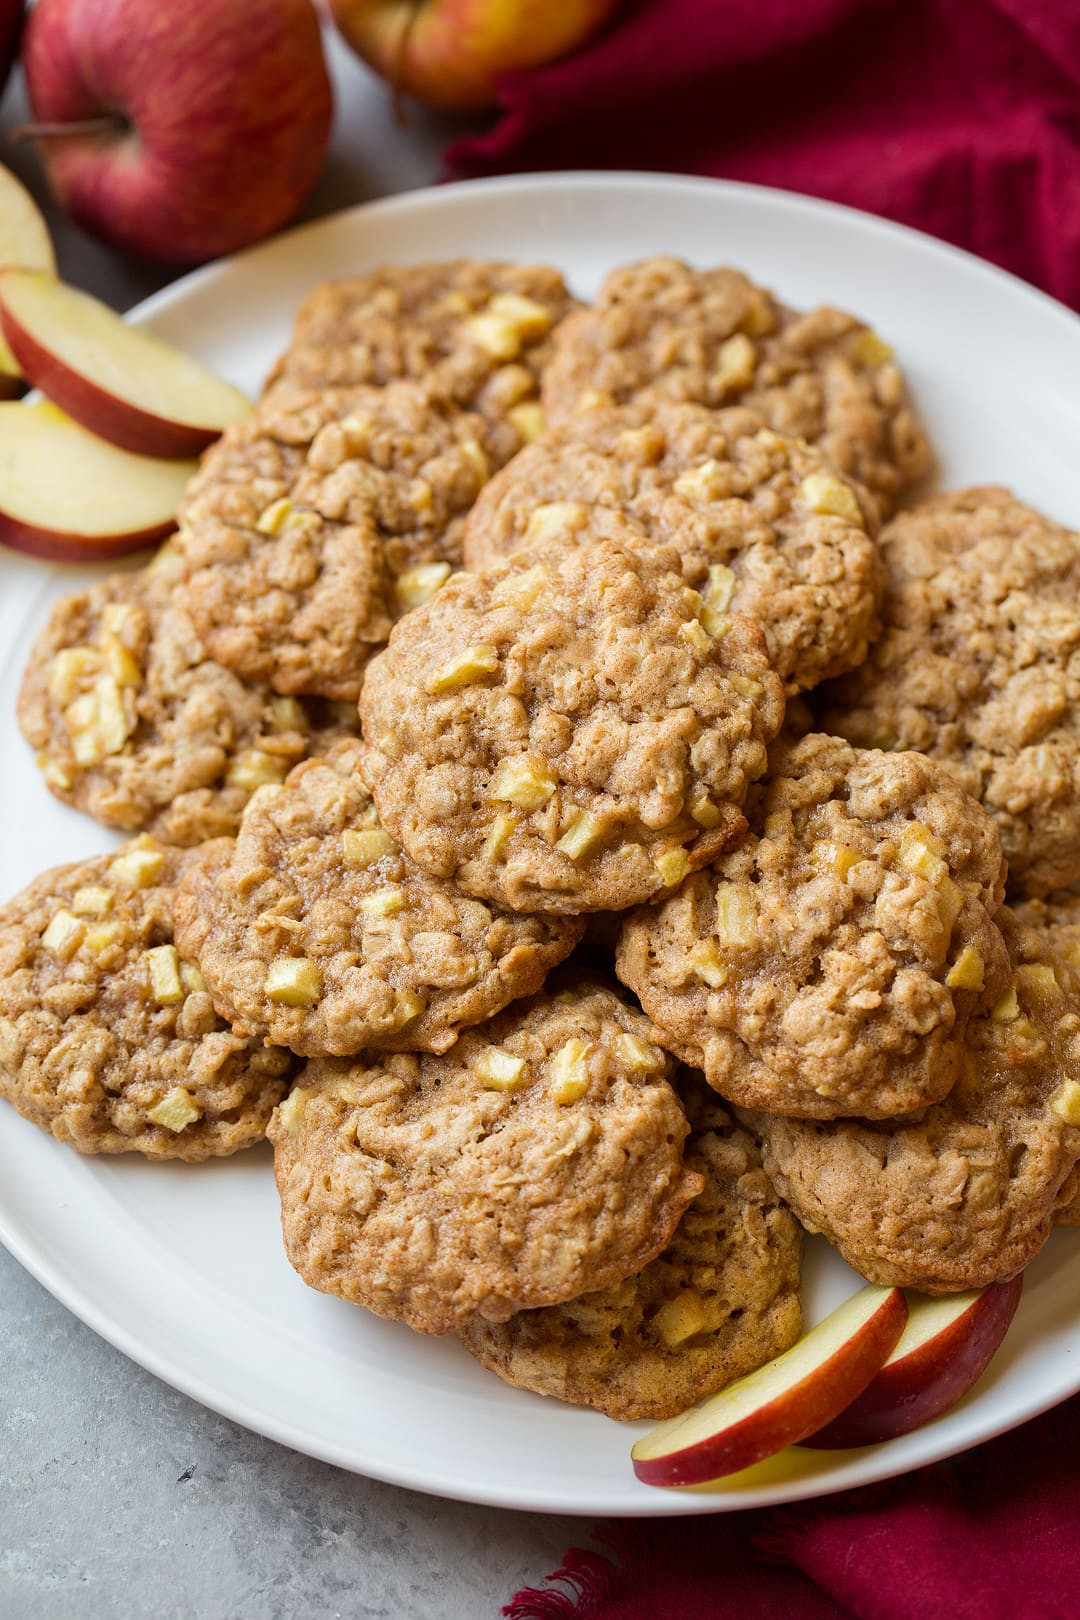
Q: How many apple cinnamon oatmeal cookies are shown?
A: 13